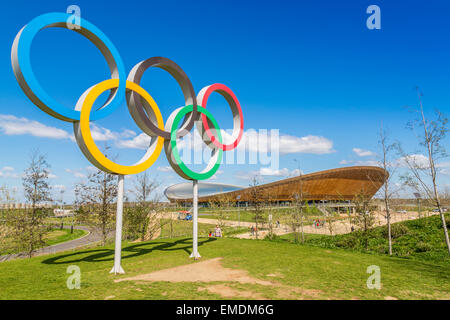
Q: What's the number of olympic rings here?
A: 5